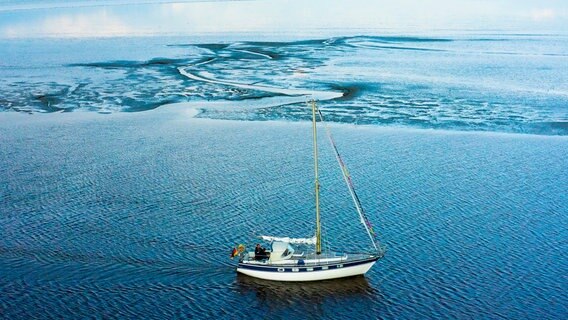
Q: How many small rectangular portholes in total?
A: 5